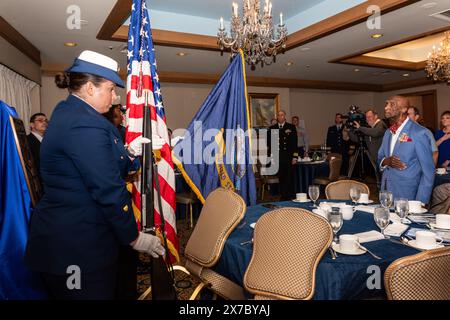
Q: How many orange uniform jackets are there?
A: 0